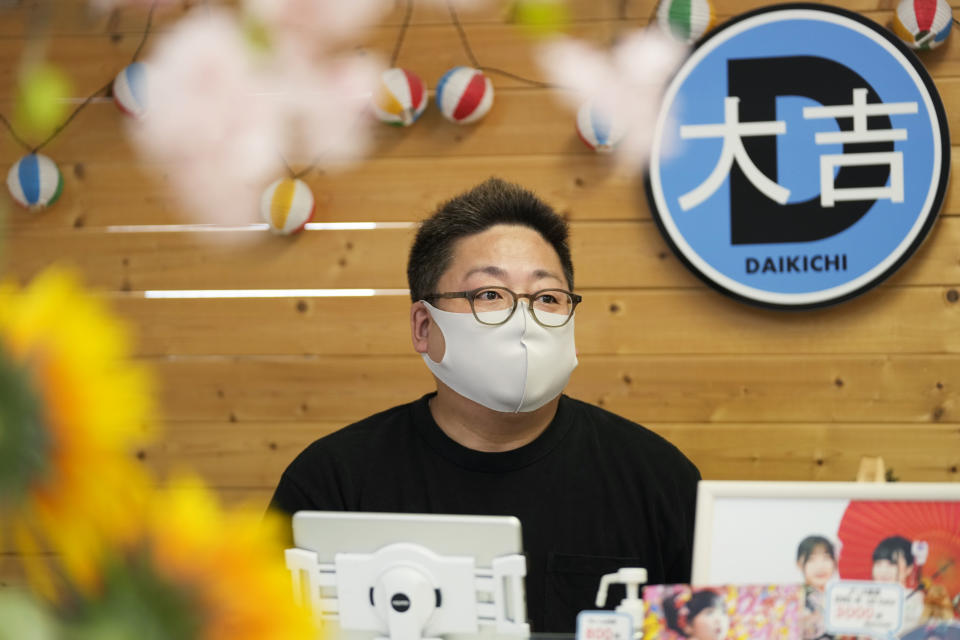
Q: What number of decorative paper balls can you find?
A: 8